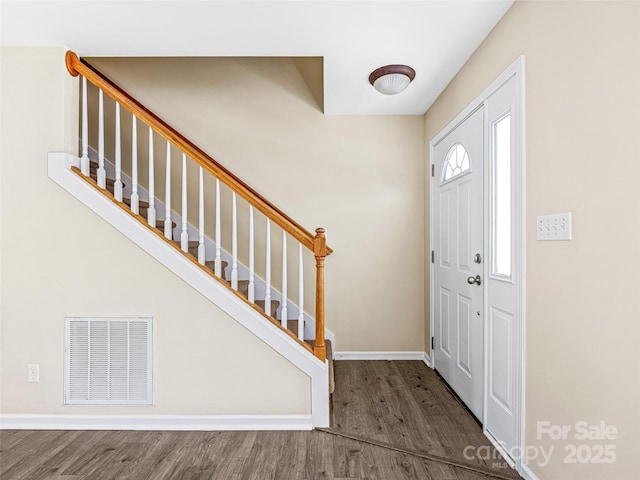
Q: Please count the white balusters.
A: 14